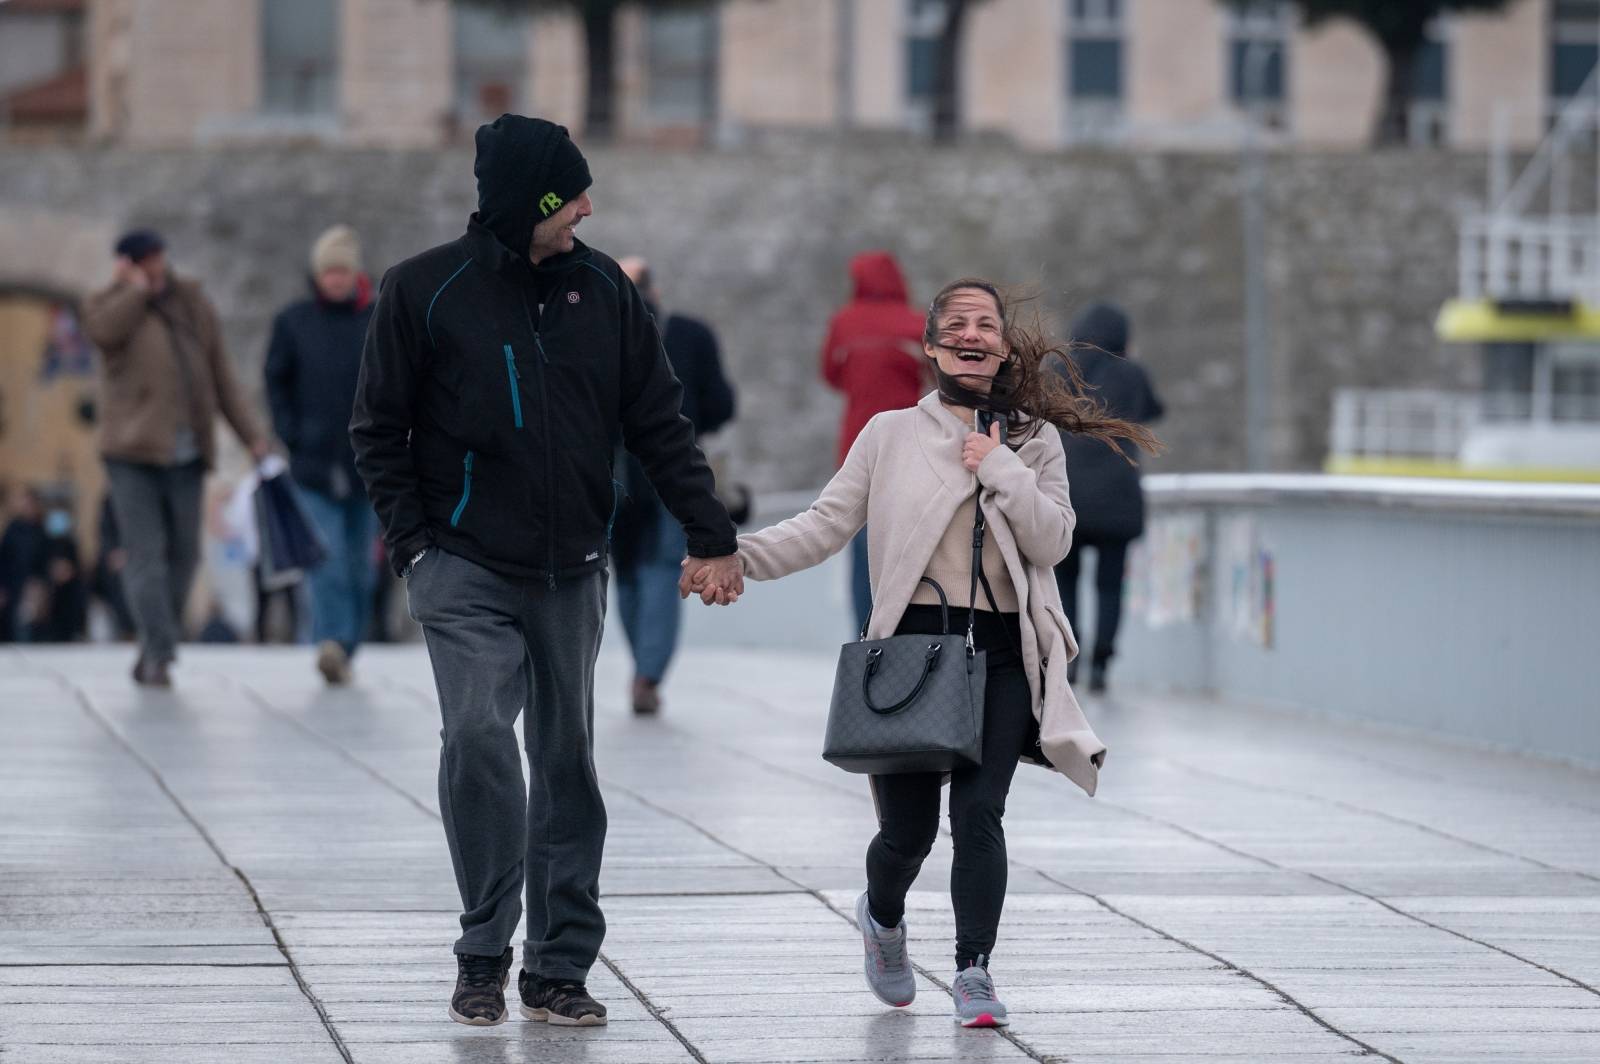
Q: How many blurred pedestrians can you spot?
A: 5